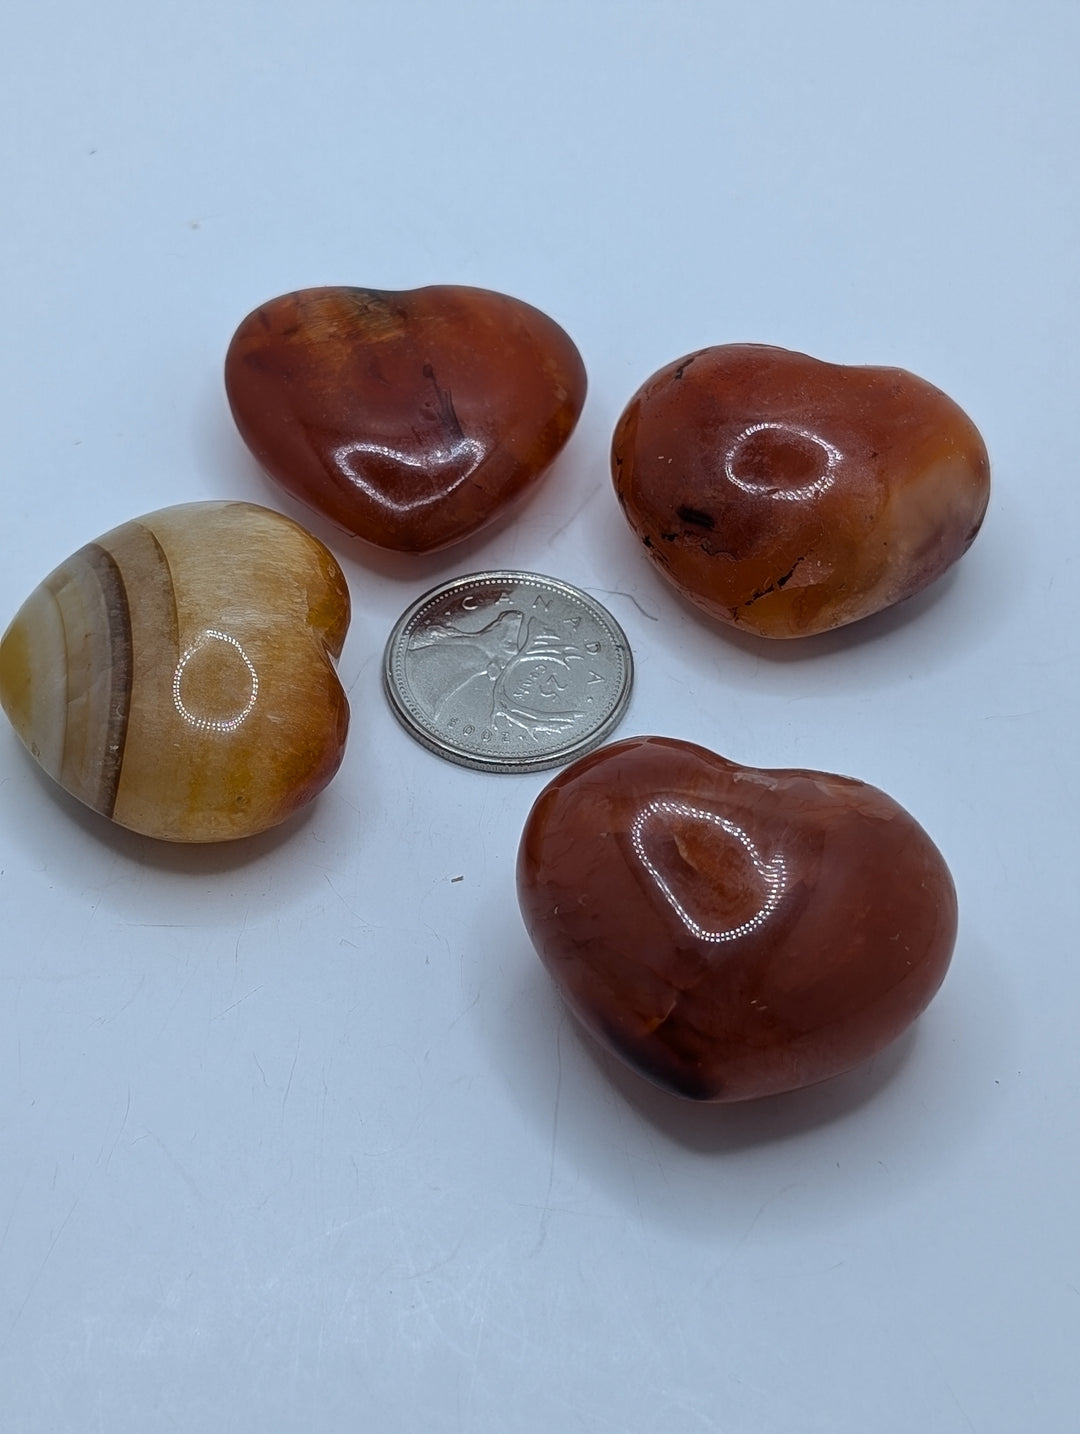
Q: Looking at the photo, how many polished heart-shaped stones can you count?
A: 4